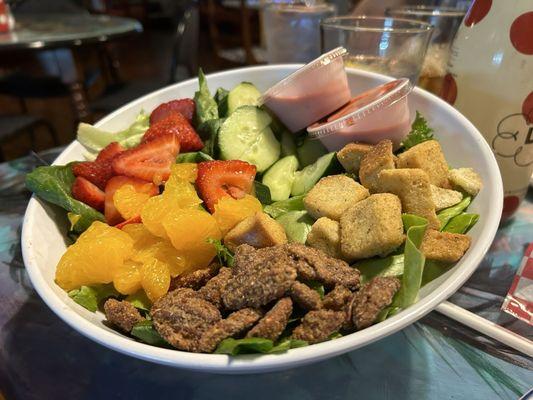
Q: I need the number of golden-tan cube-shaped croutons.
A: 11